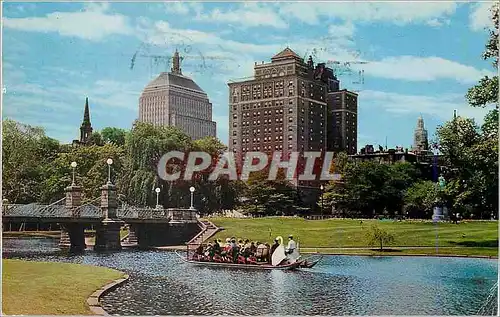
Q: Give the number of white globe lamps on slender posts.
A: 4